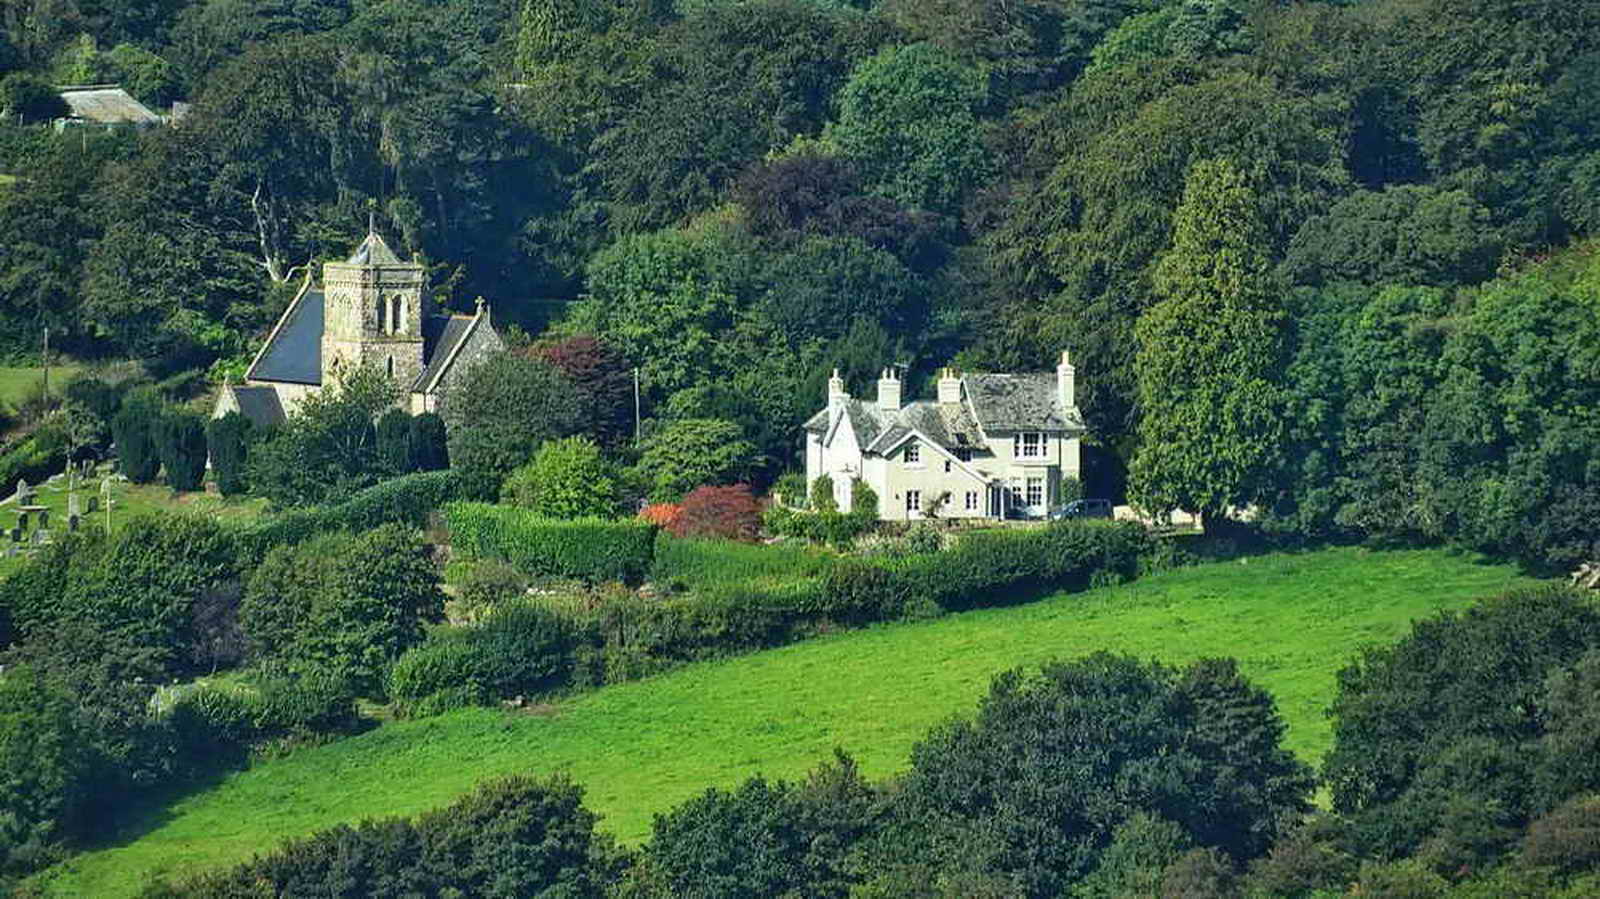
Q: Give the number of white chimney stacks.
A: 4